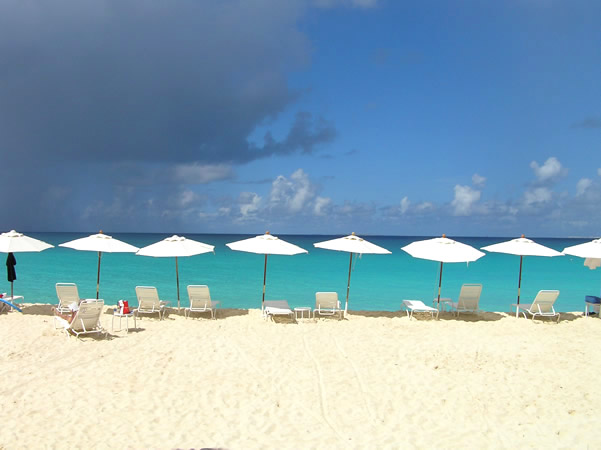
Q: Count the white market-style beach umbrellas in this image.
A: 8